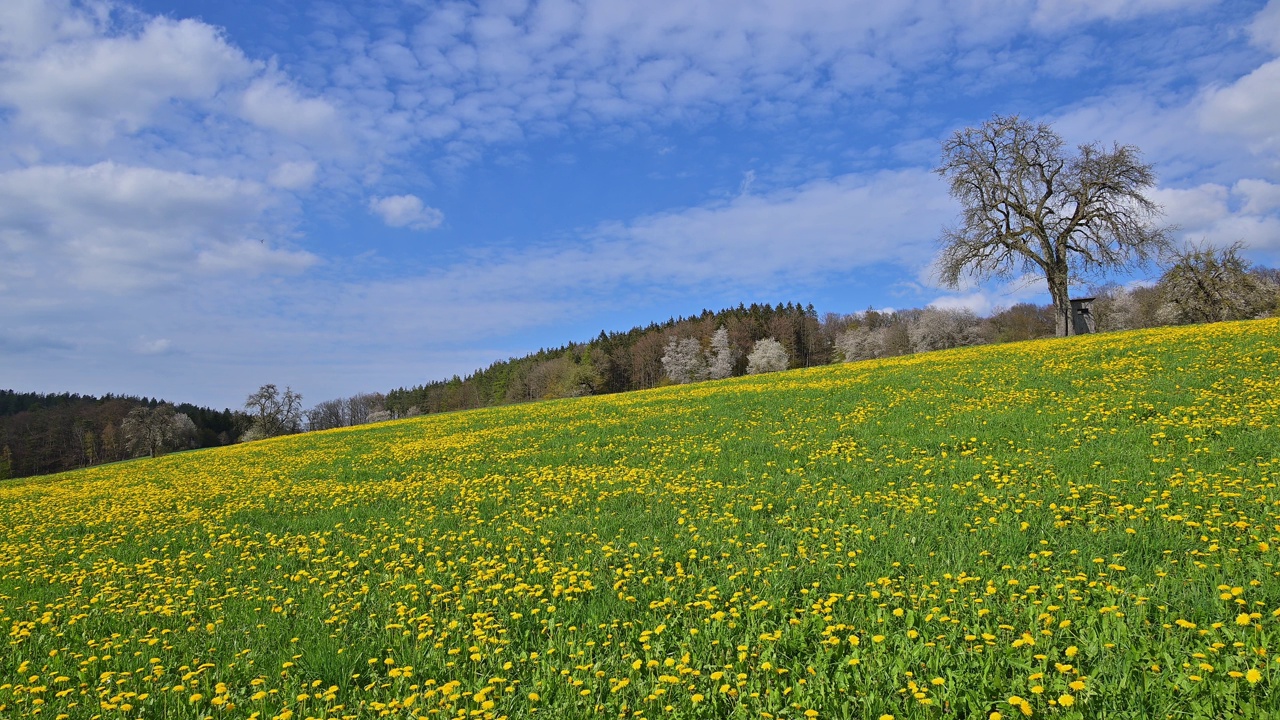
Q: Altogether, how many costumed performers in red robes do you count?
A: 0